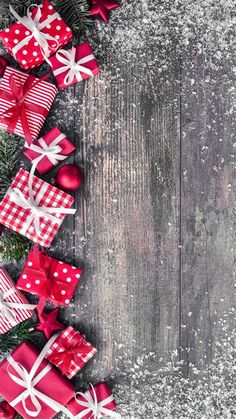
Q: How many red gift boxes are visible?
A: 10